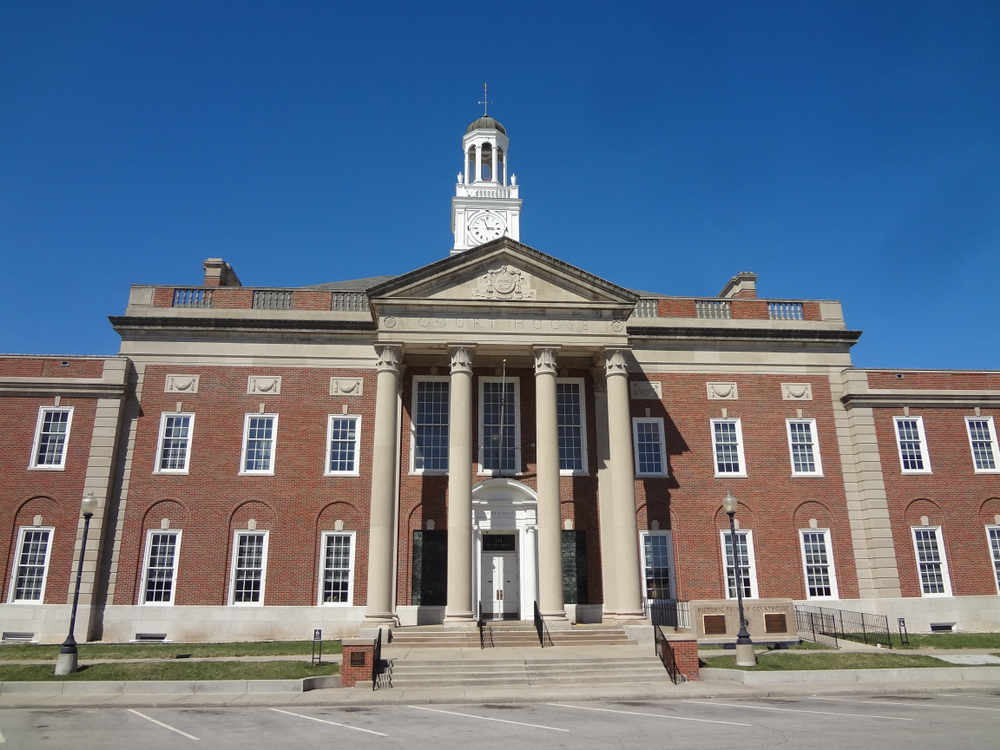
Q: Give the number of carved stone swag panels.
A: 6